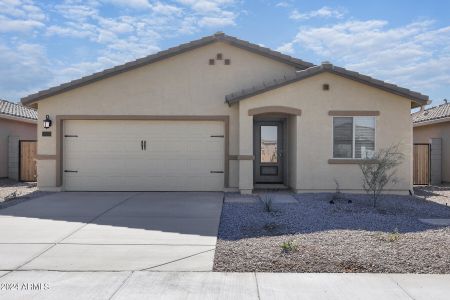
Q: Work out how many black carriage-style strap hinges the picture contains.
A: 4